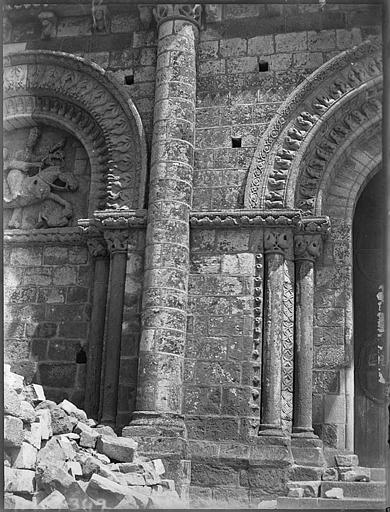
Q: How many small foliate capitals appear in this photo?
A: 4